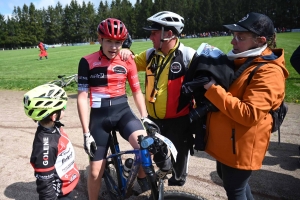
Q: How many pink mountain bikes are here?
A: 0